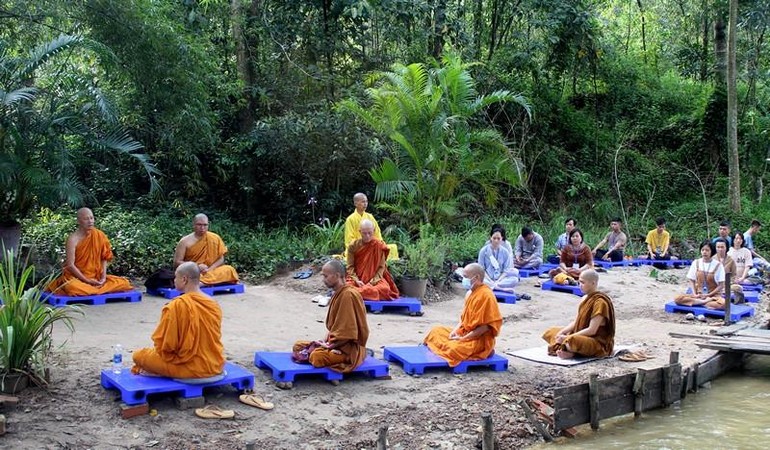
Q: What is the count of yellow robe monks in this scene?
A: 1